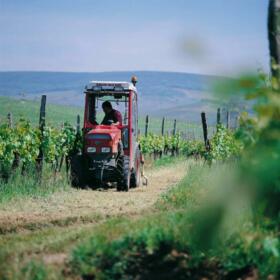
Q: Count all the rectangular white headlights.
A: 2